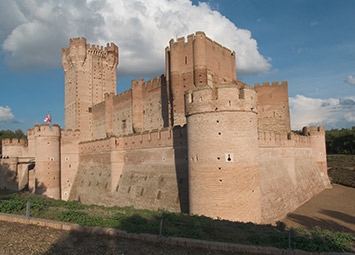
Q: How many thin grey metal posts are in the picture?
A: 3